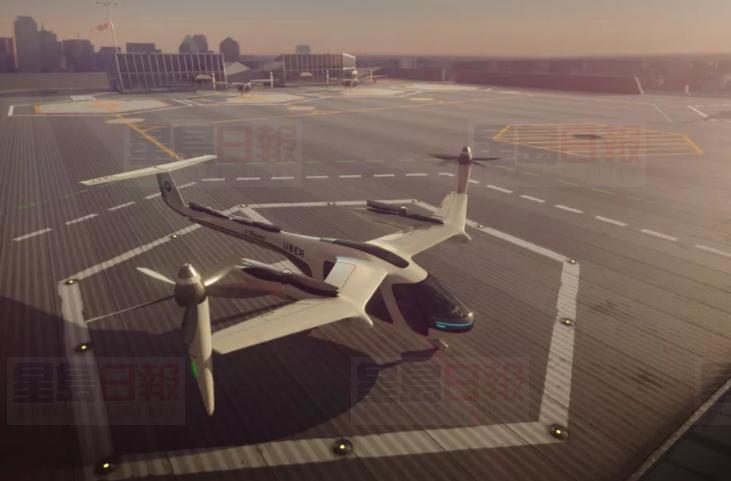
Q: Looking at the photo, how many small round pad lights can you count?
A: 12